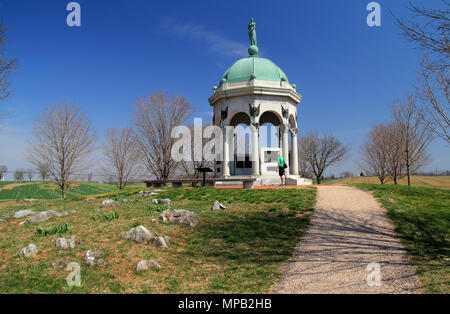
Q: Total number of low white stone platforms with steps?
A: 1